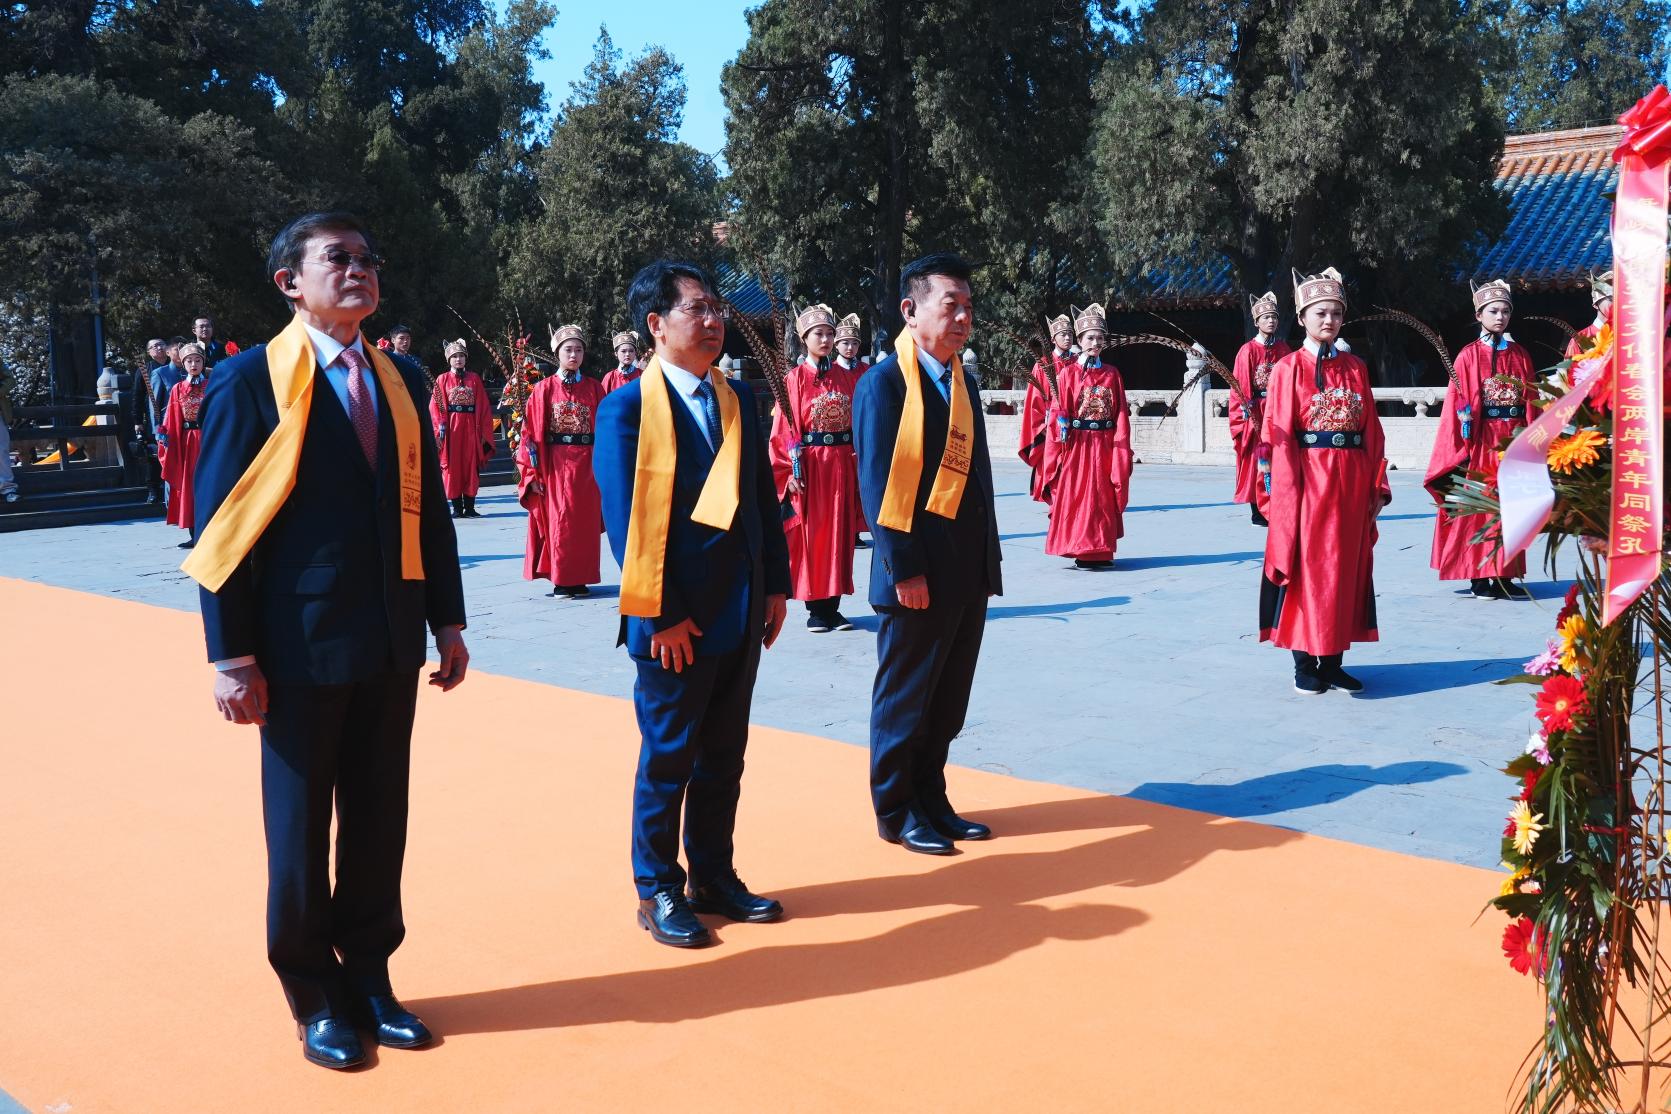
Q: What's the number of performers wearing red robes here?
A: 12